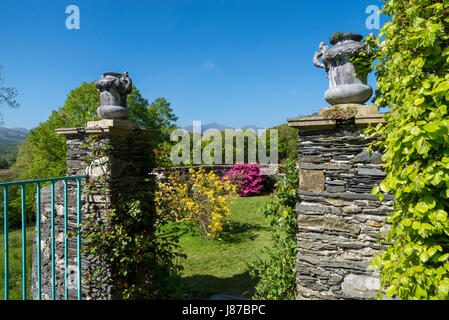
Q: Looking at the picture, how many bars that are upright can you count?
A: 6